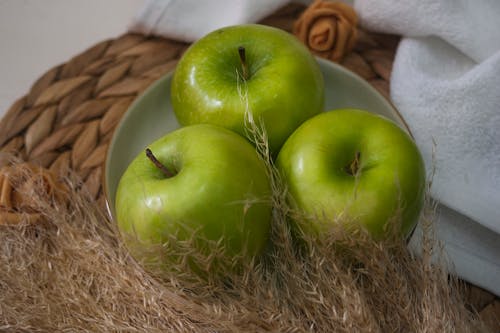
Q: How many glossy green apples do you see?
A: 3